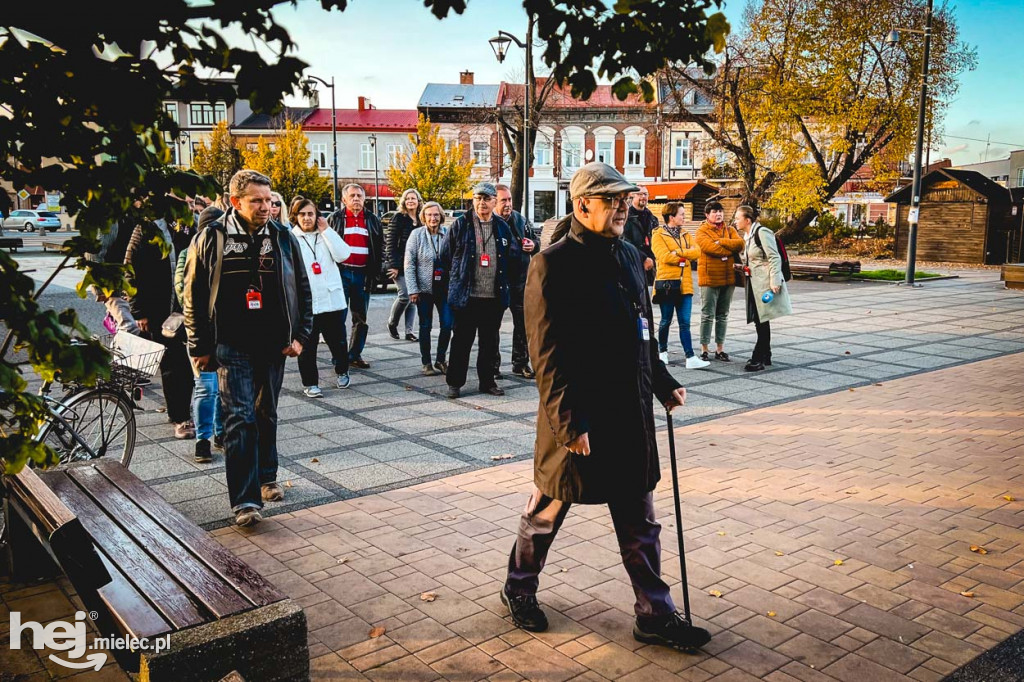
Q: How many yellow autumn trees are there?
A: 4